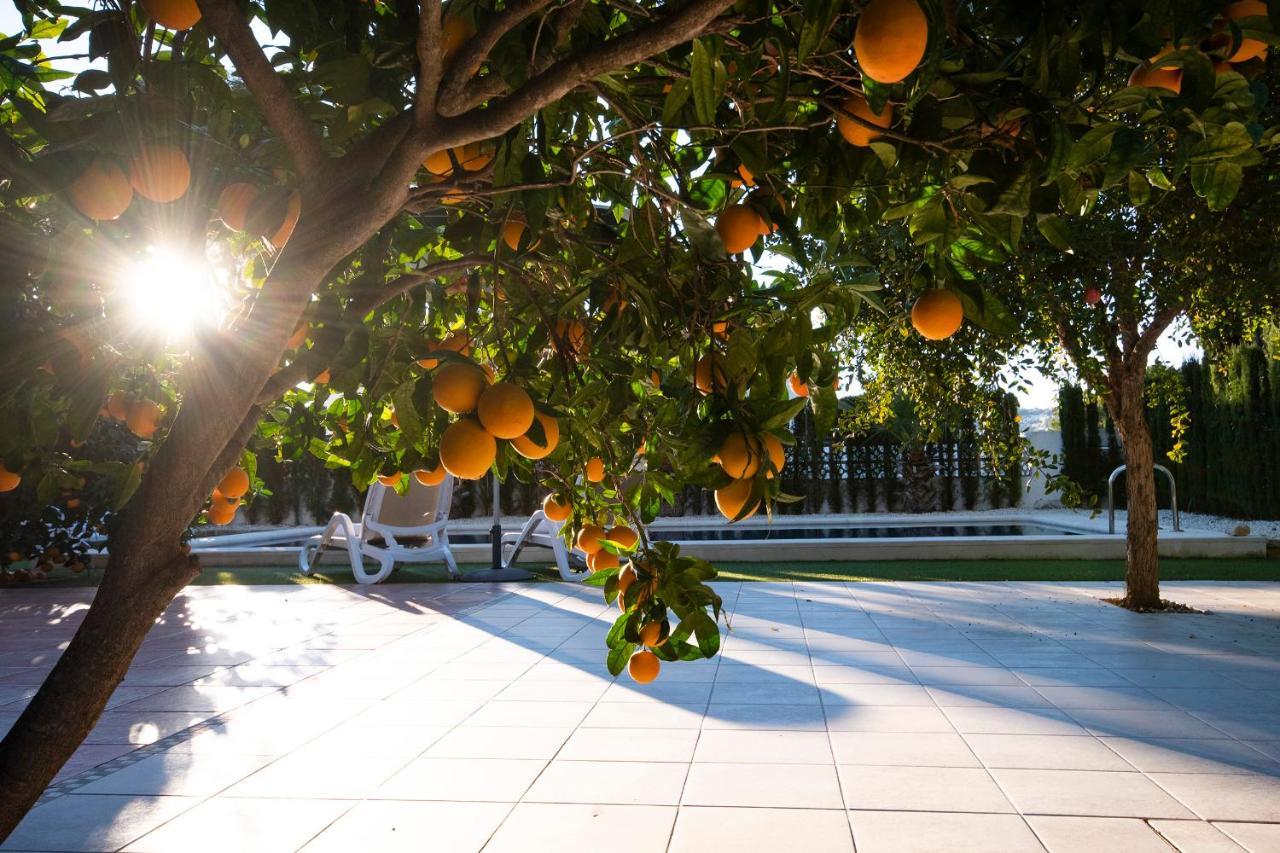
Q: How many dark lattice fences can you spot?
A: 1